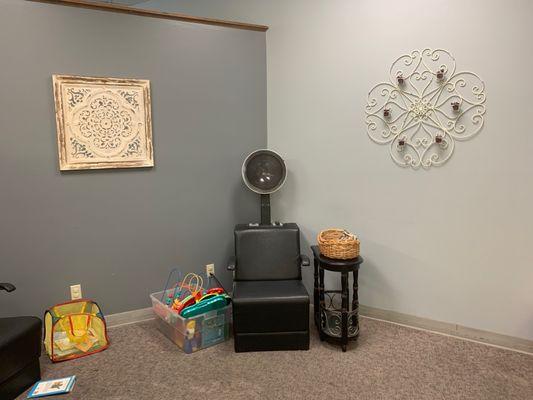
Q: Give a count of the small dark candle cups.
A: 6